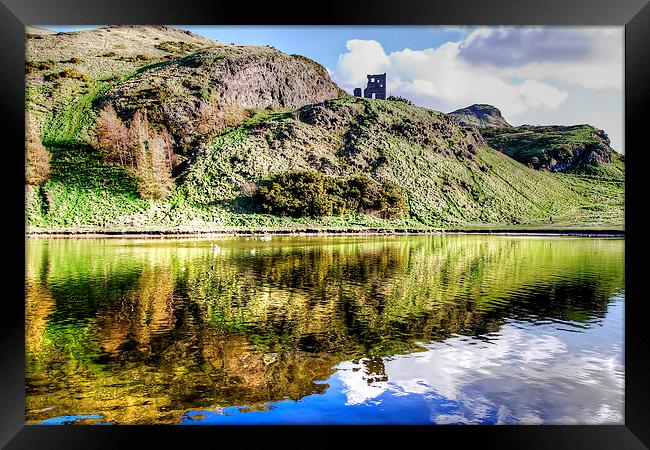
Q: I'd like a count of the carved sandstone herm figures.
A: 0